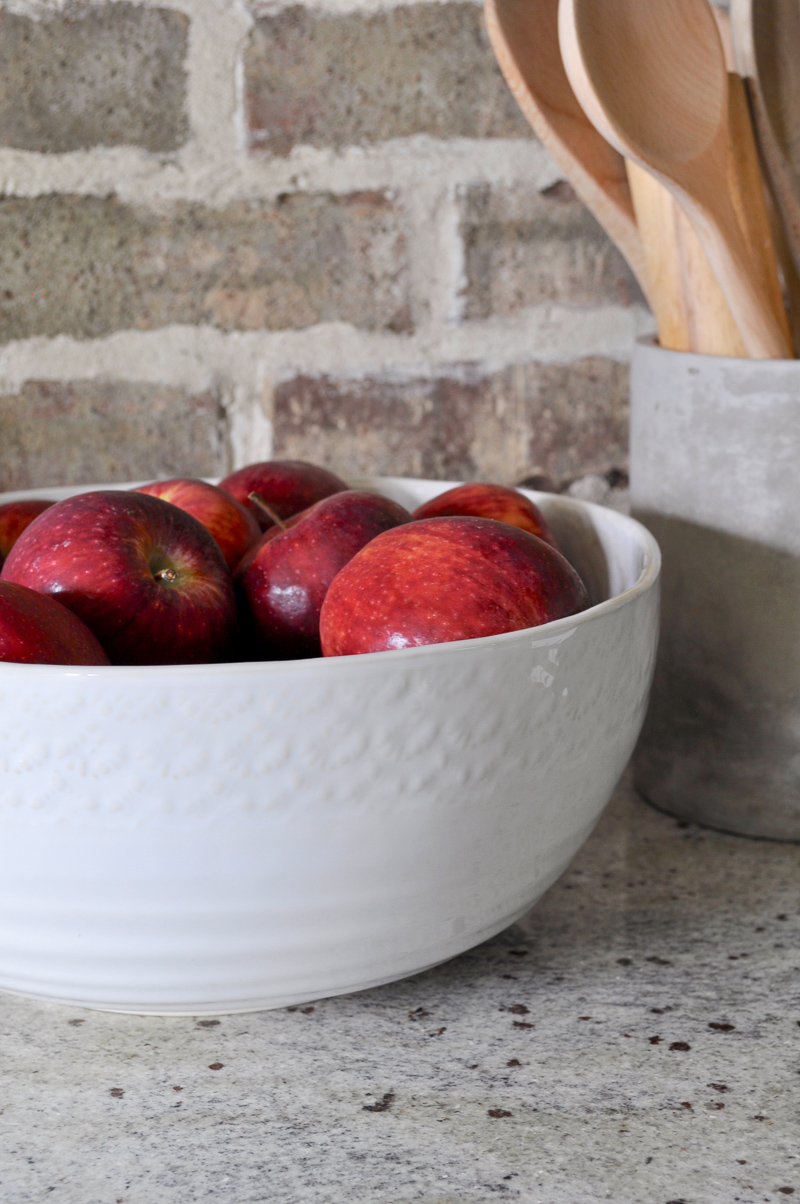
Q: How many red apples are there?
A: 8